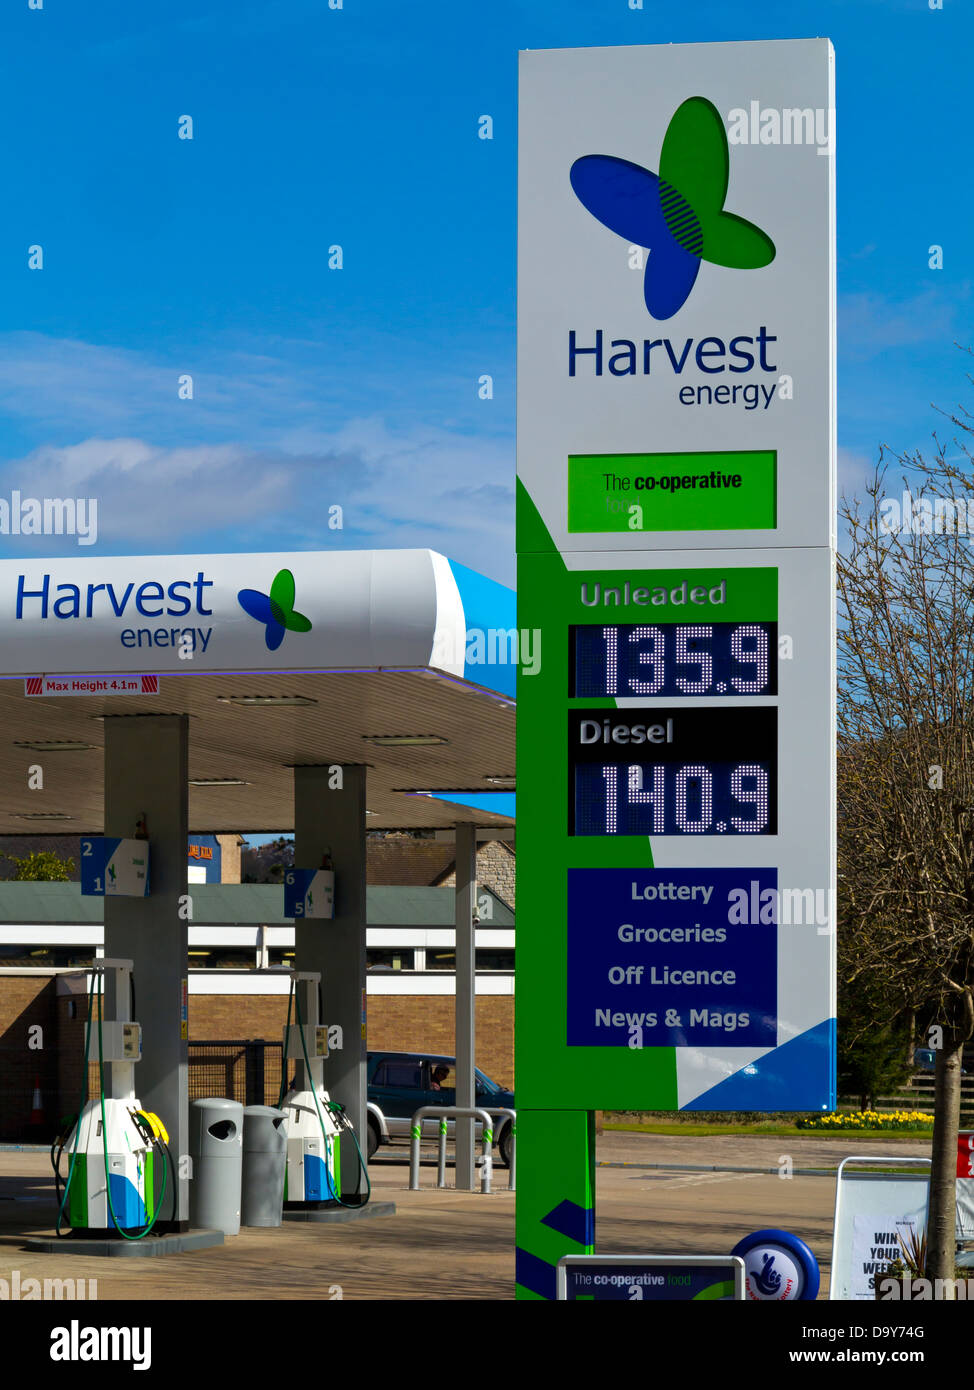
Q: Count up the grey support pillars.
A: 3